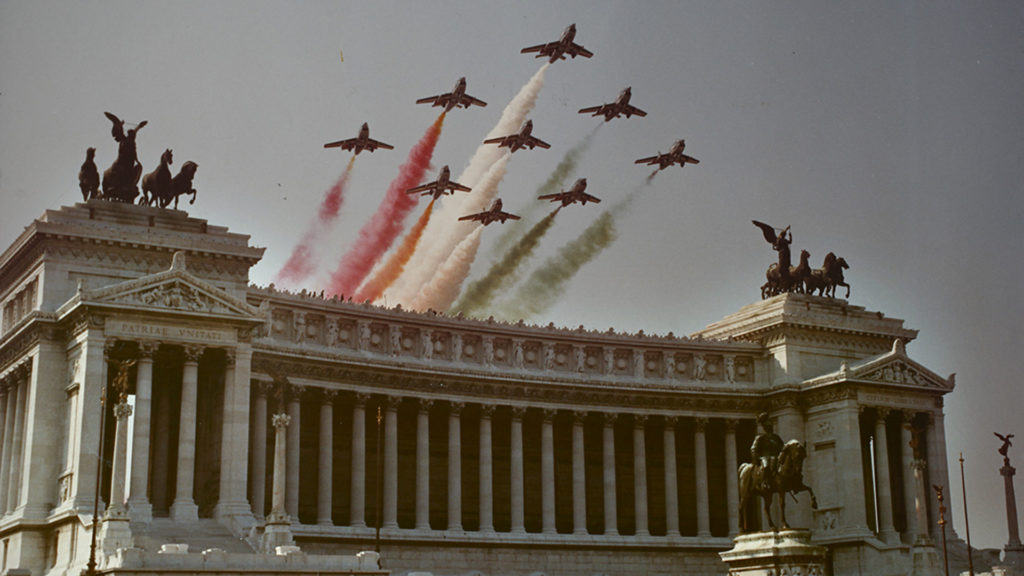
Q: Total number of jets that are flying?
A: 9